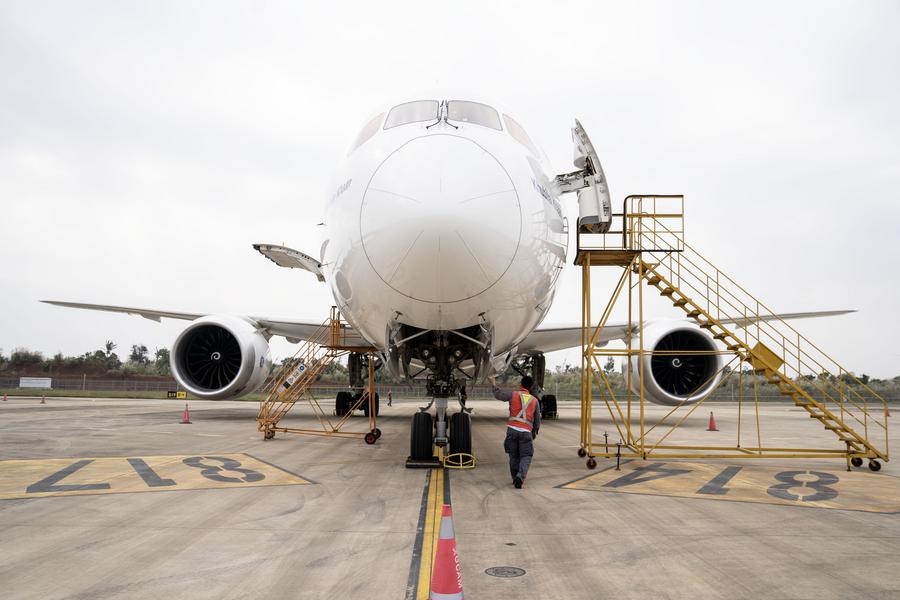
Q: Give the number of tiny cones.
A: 5